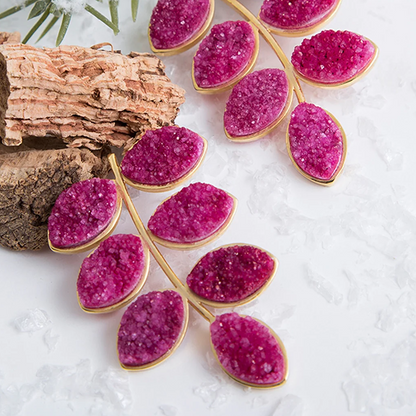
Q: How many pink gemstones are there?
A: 13